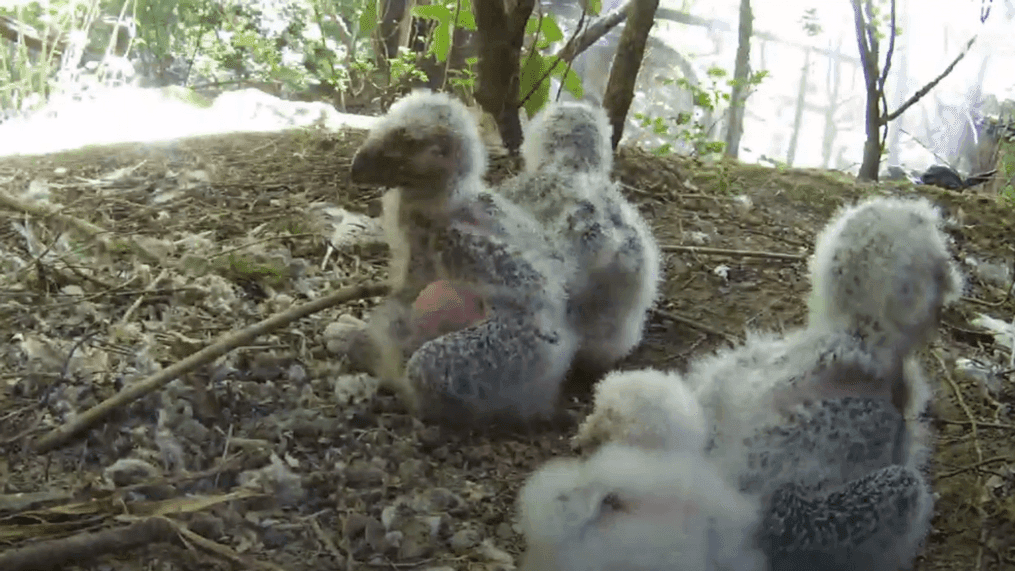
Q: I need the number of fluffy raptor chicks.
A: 4